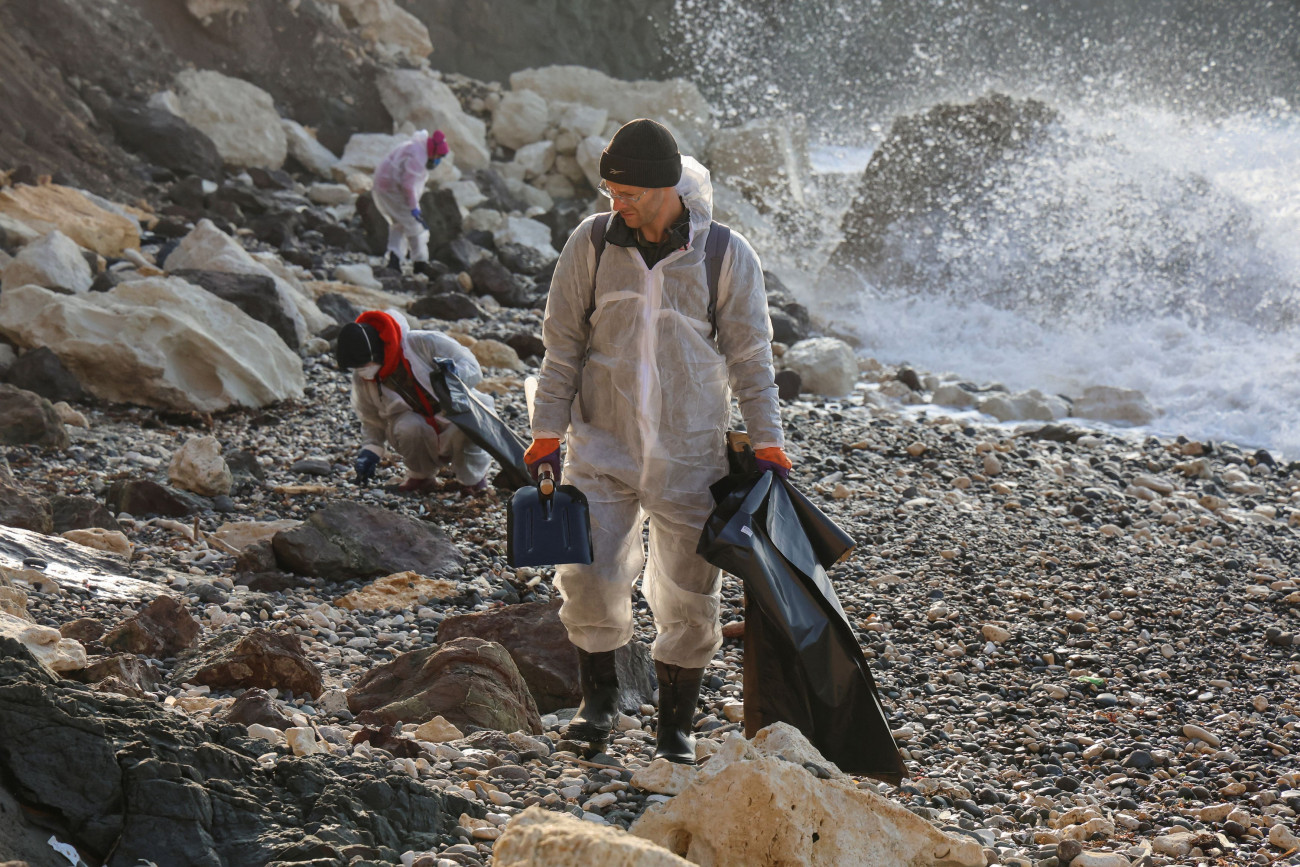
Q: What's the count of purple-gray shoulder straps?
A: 2